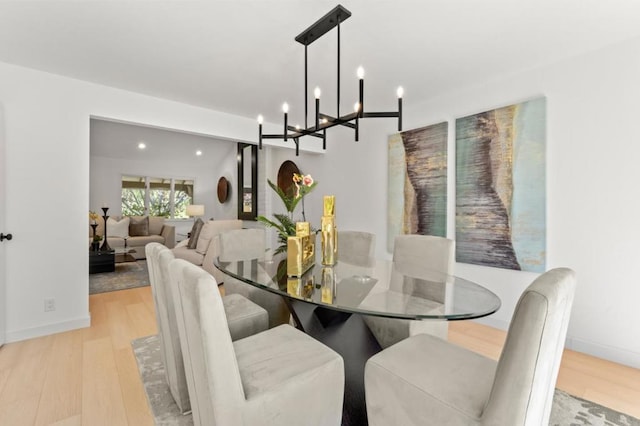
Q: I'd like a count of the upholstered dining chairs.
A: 6